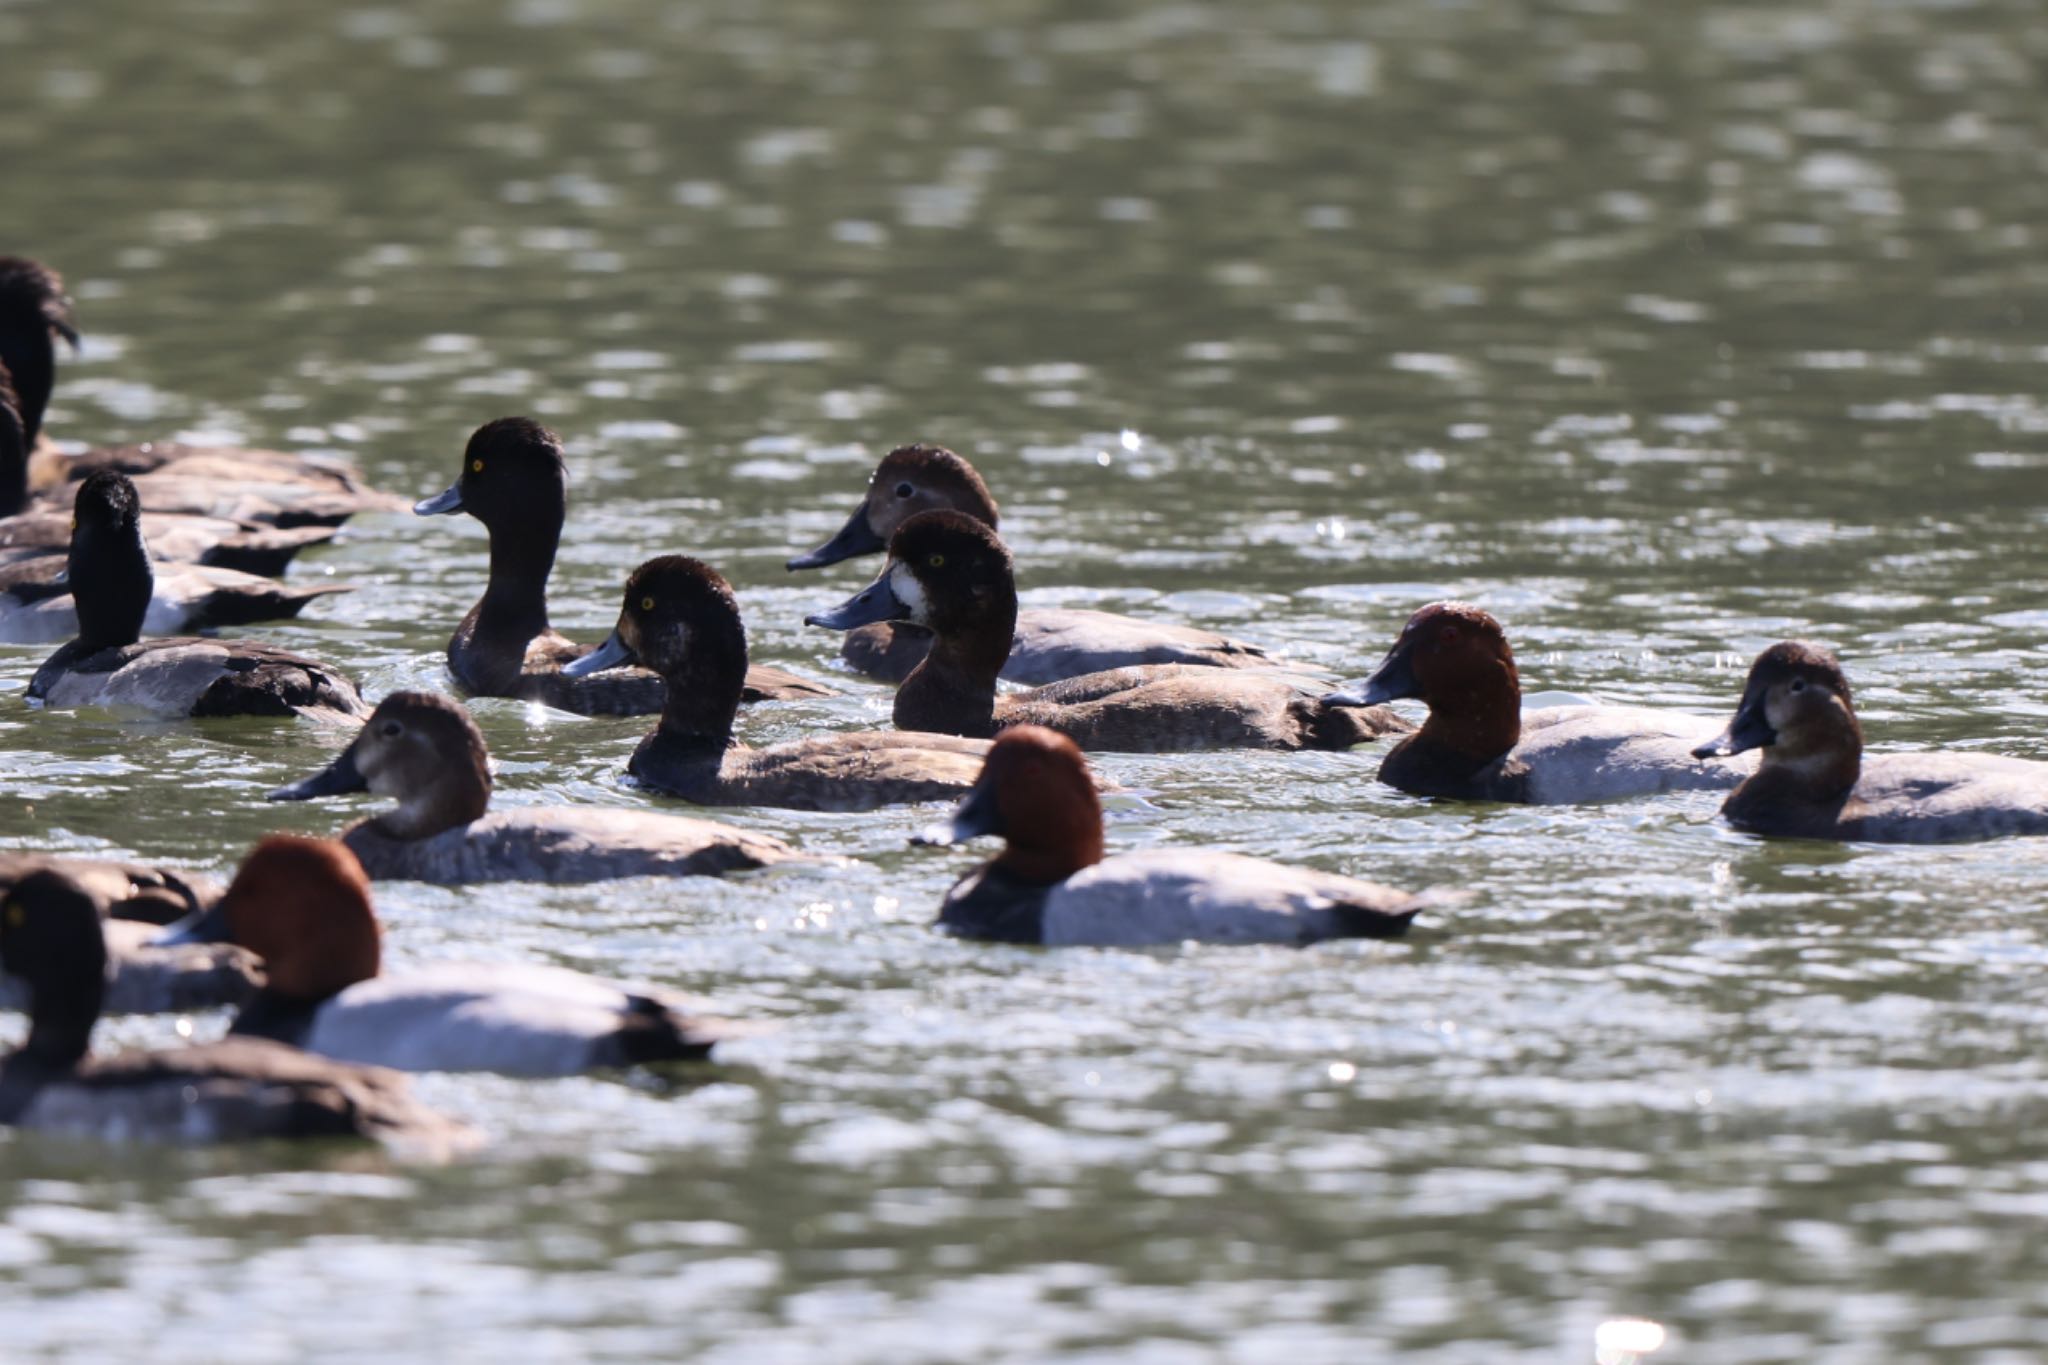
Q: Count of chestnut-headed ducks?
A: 3